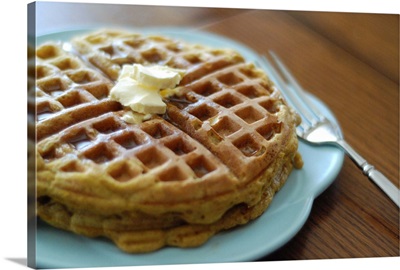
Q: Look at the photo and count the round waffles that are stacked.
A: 2